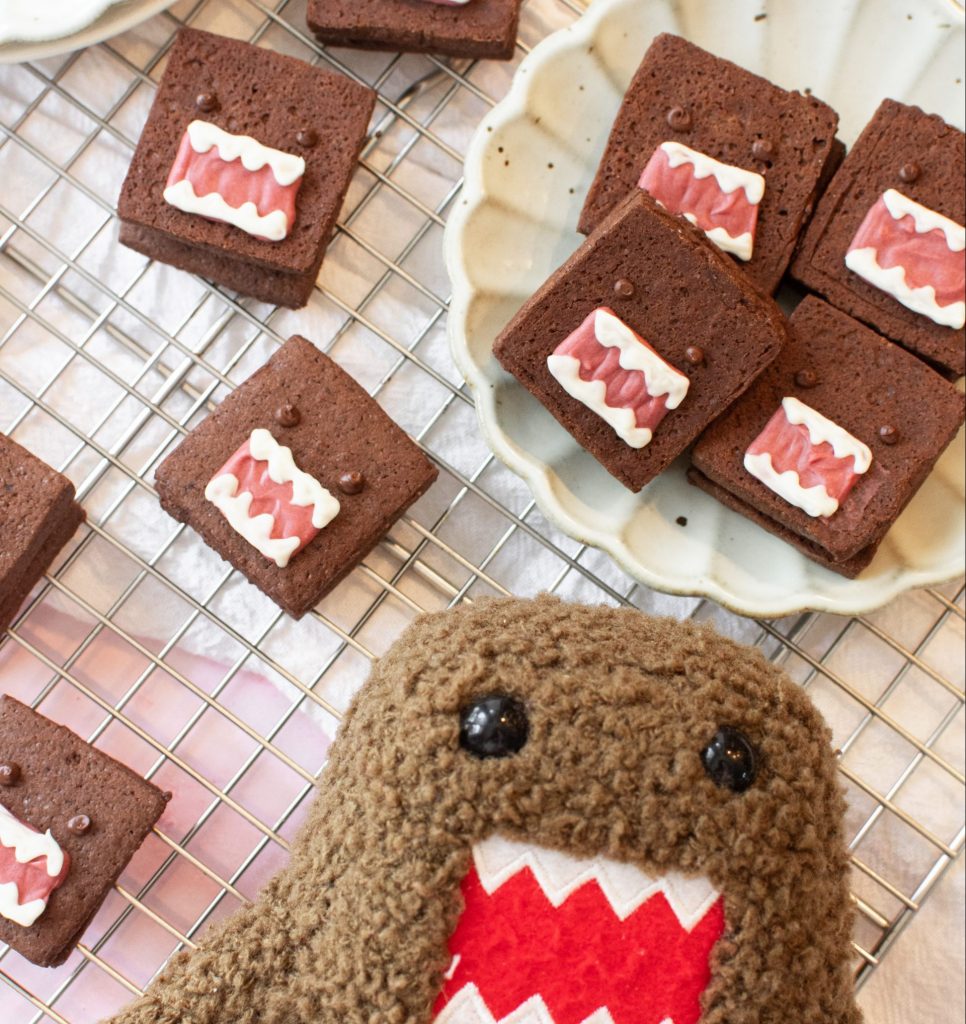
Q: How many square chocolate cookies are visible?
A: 9